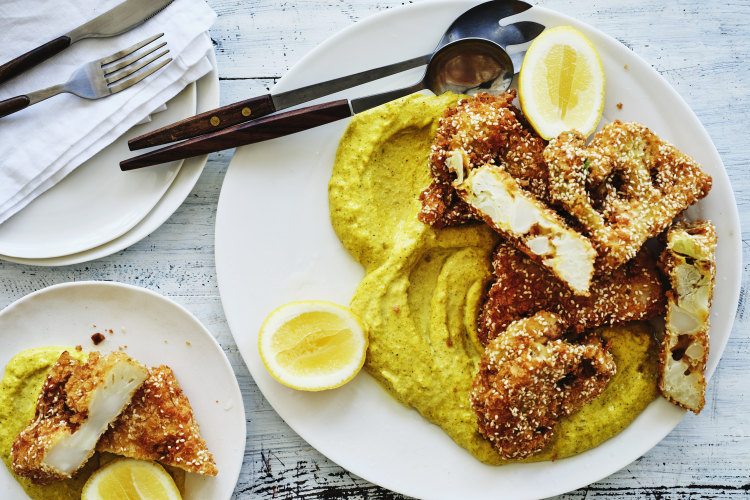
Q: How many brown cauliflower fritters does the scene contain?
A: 8